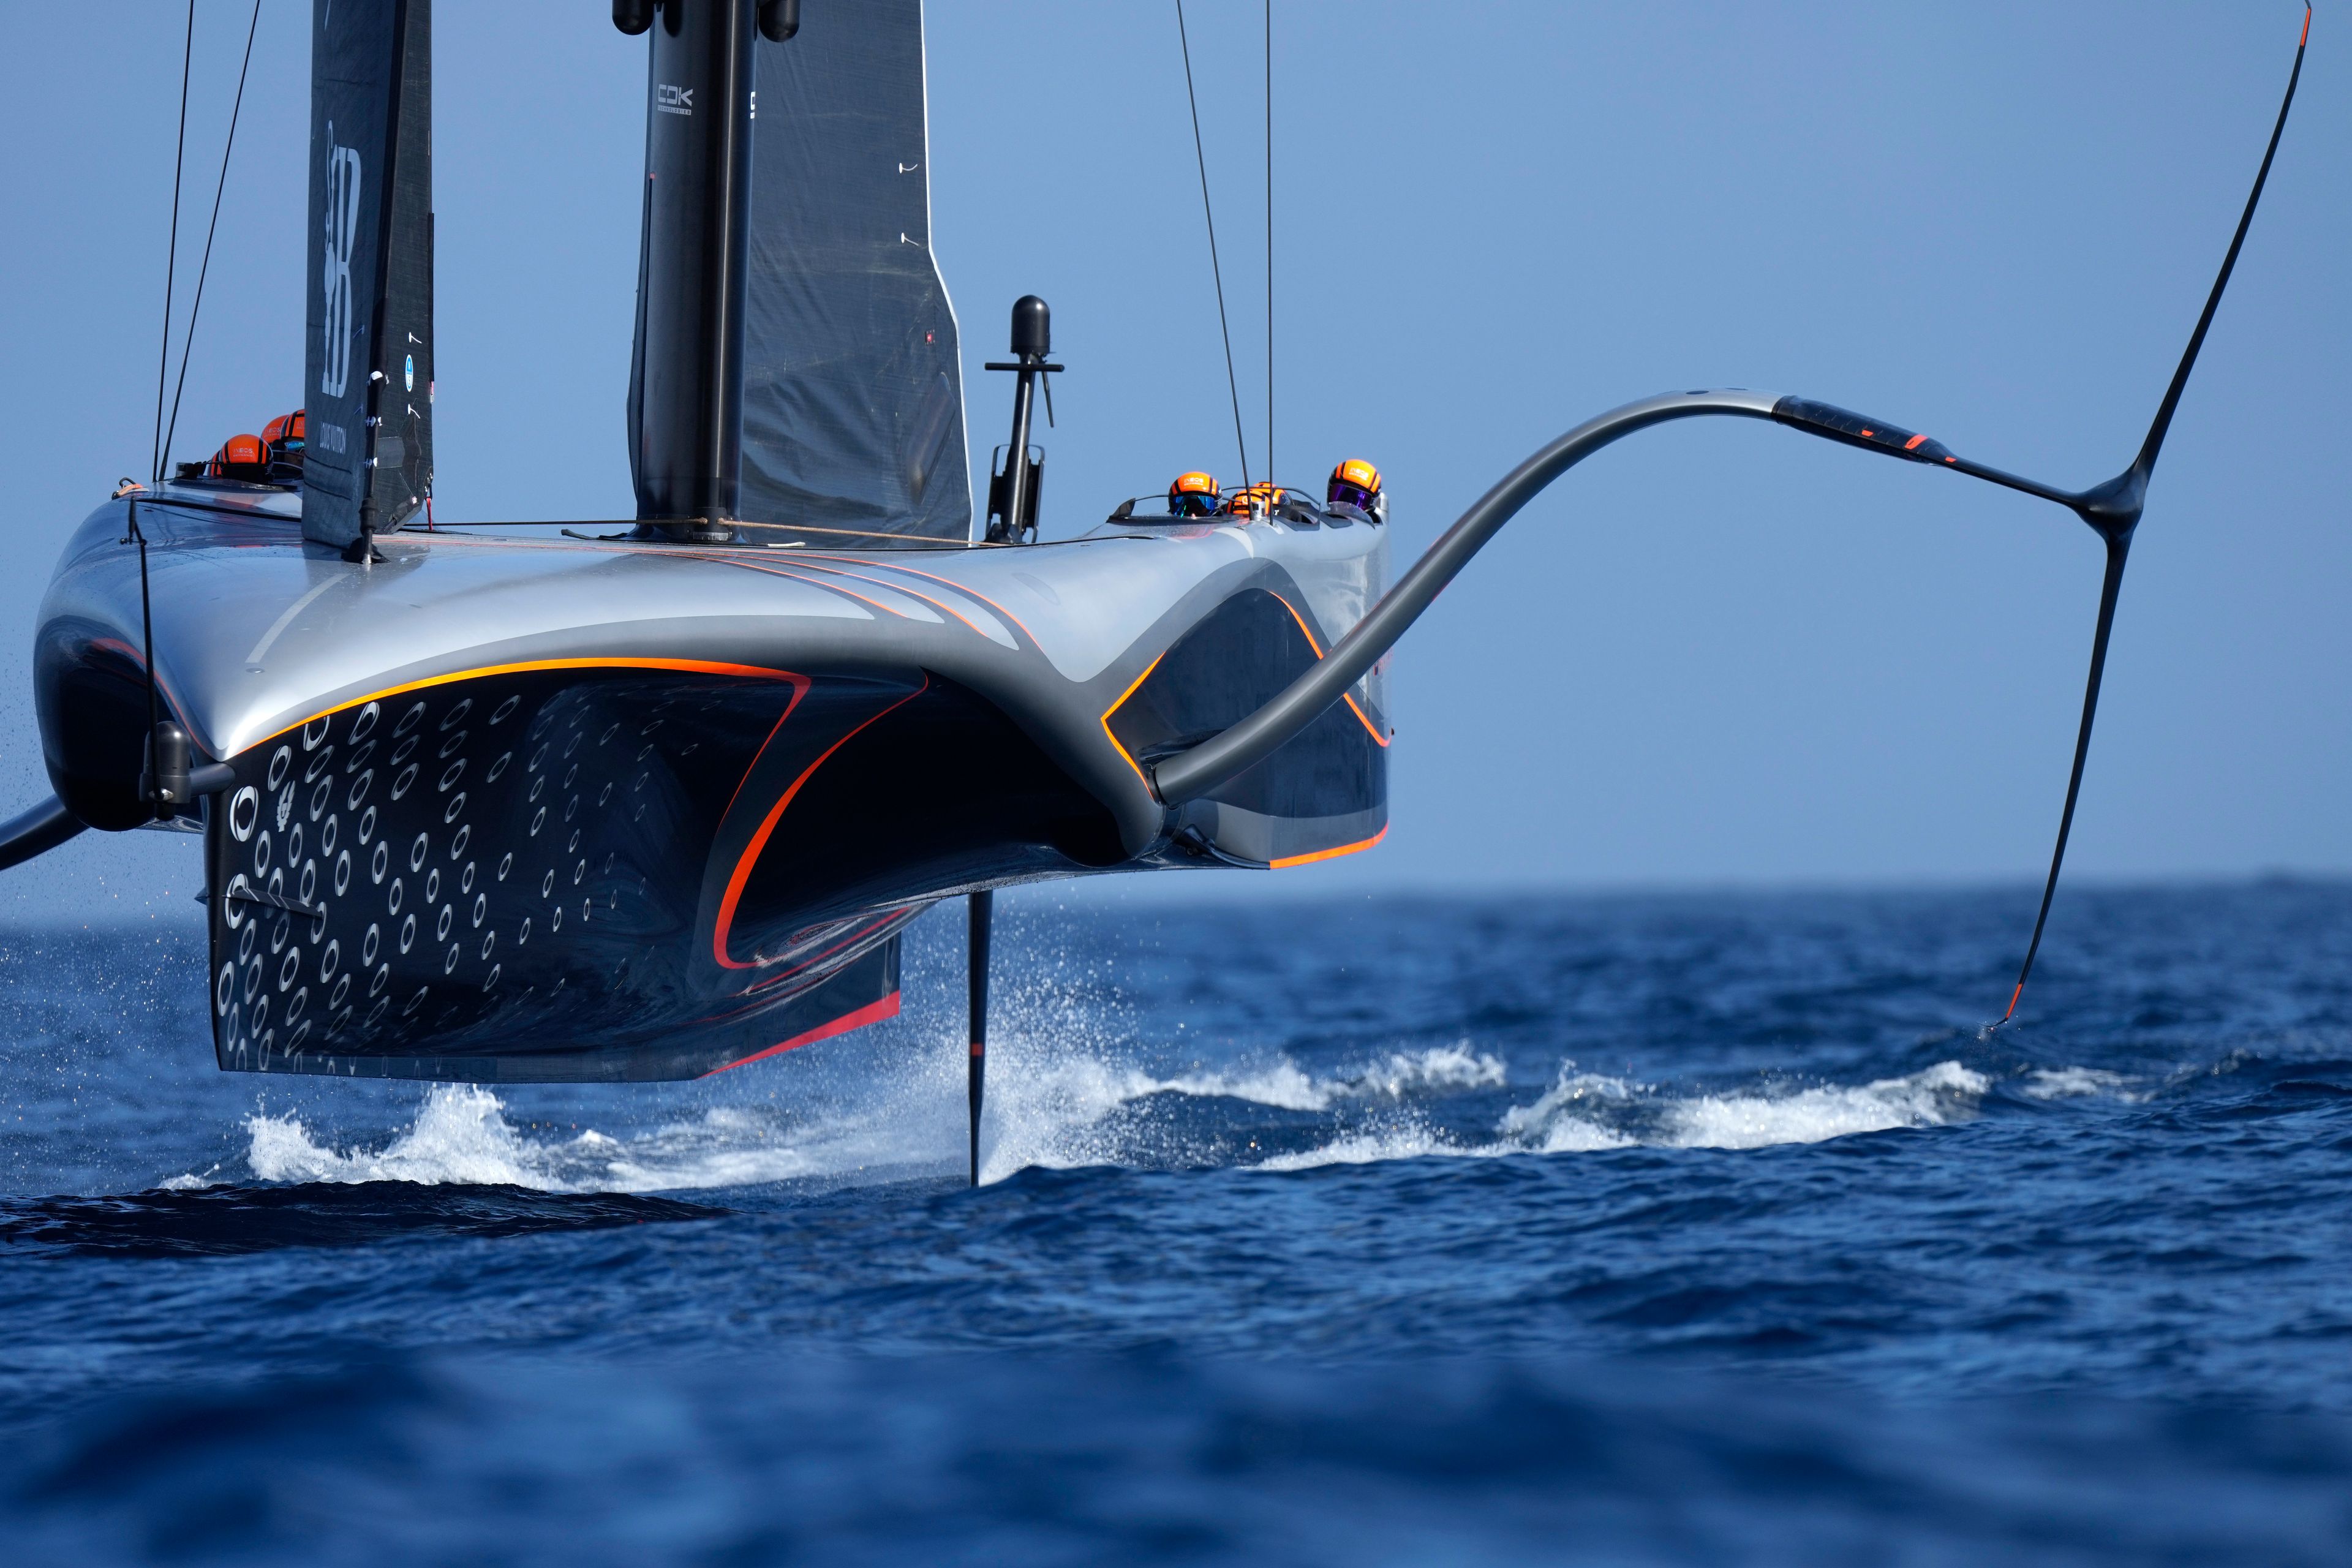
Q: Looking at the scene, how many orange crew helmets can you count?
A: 8